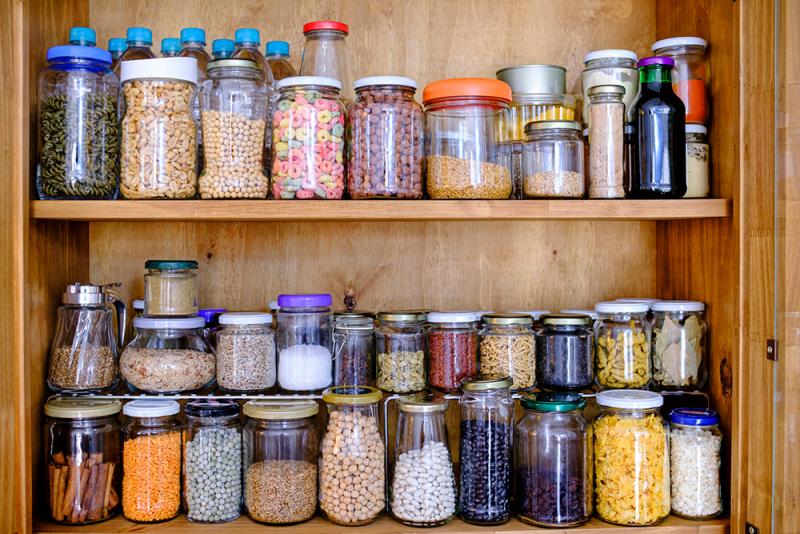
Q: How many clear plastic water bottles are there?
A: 8